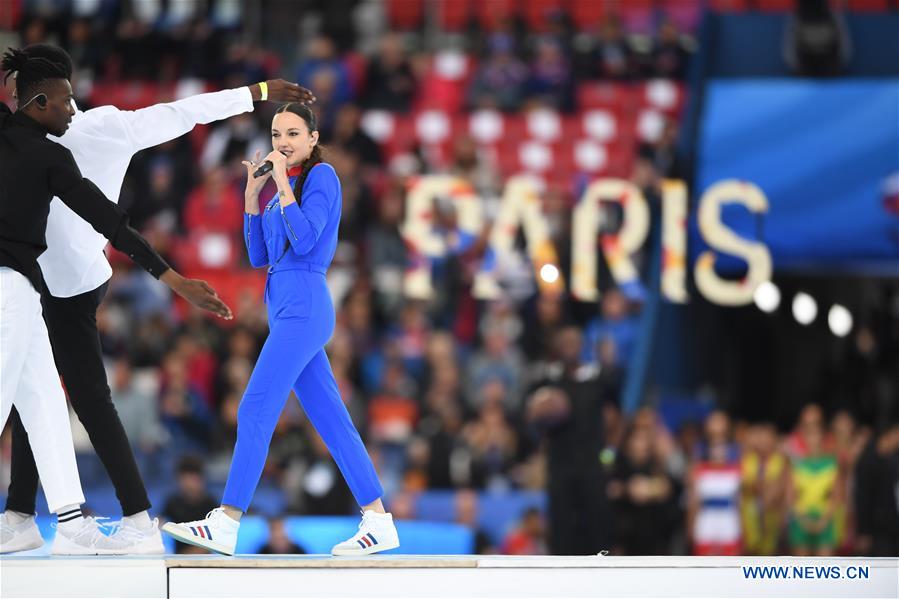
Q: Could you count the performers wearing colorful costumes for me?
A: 1